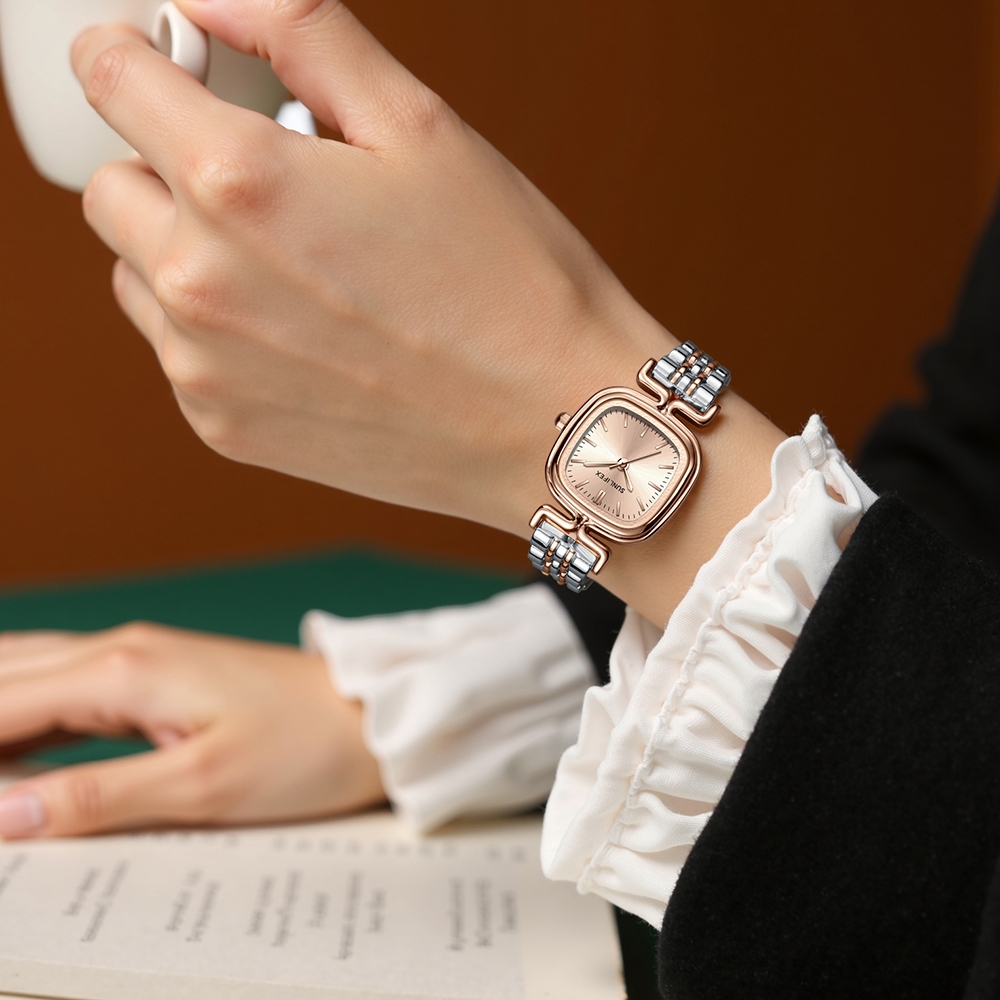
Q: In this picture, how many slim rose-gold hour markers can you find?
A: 12